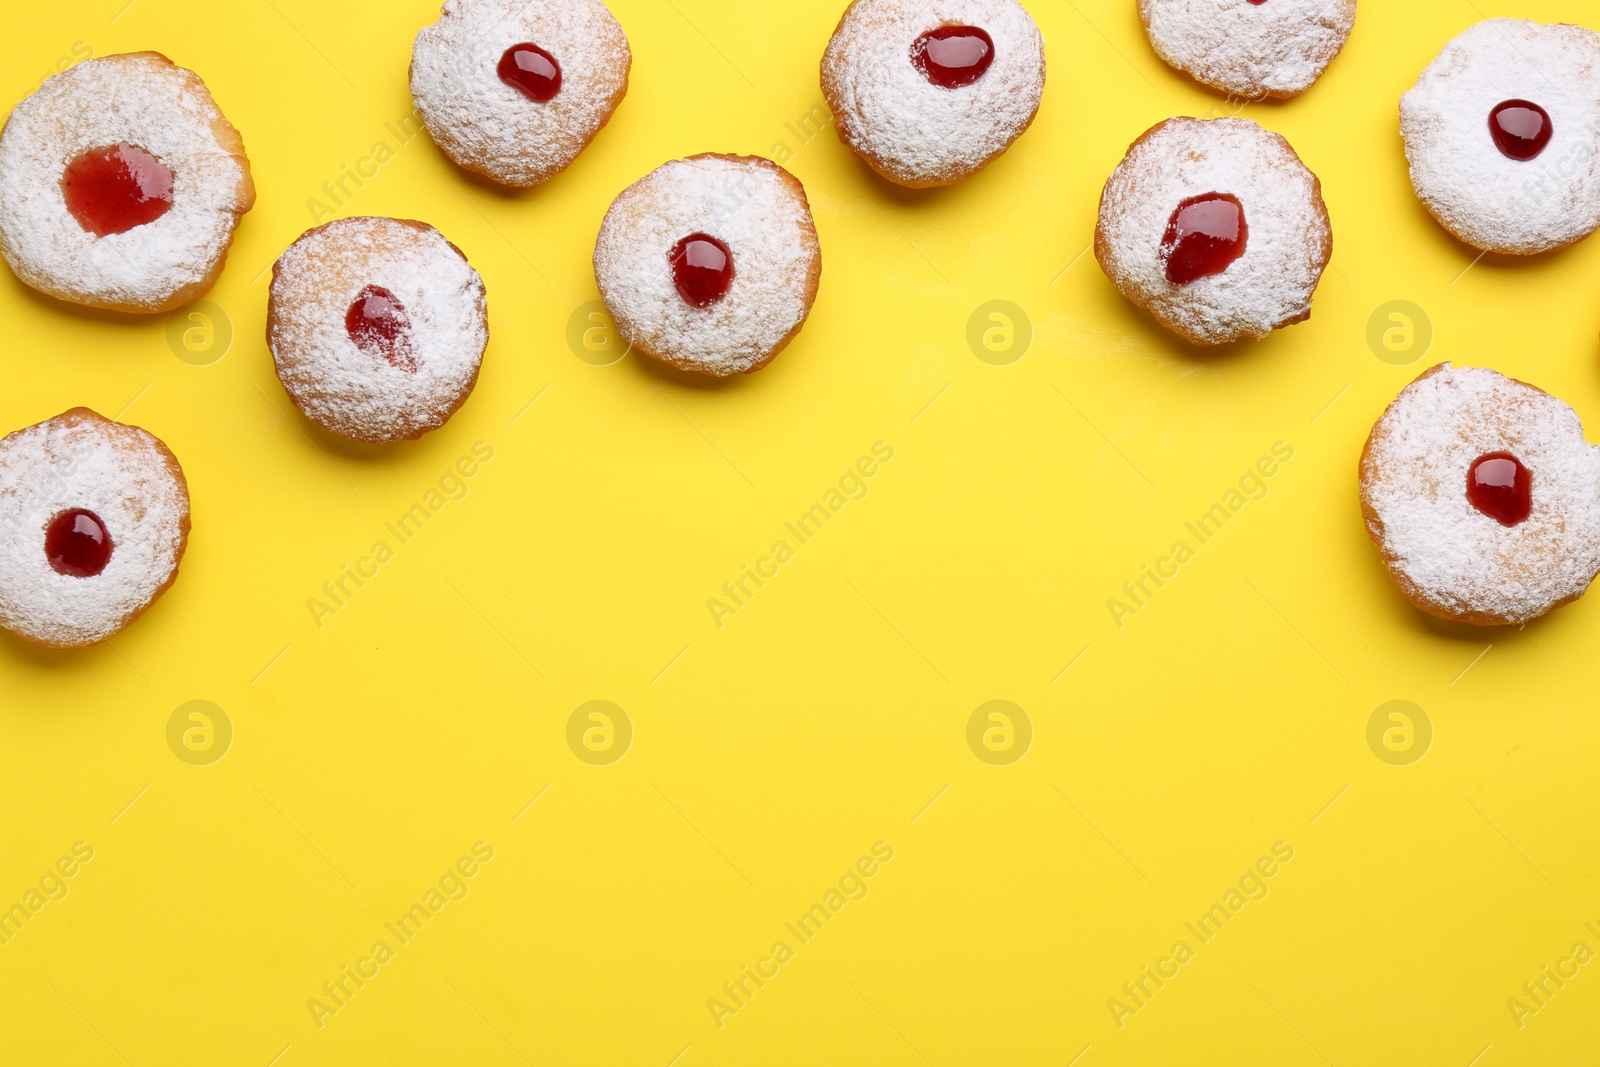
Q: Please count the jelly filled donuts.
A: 10